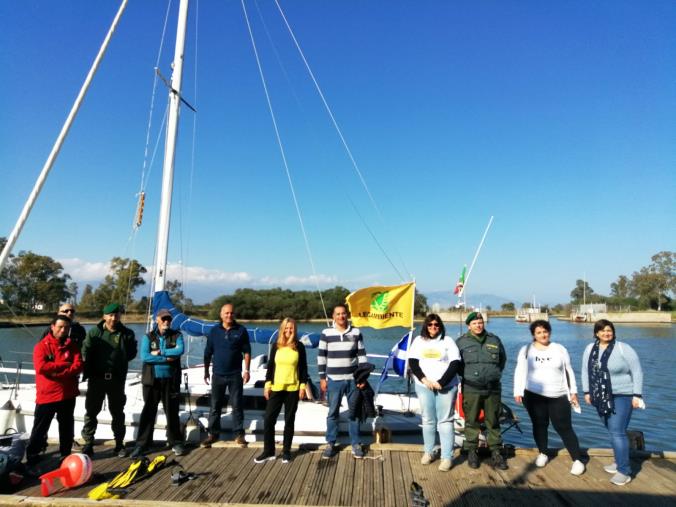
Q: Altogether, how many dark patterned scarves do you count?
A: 1